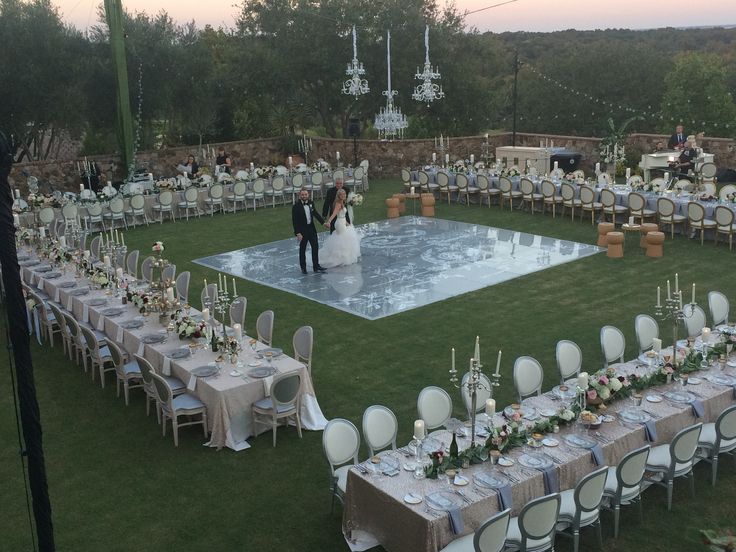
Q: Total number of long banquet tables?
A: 4